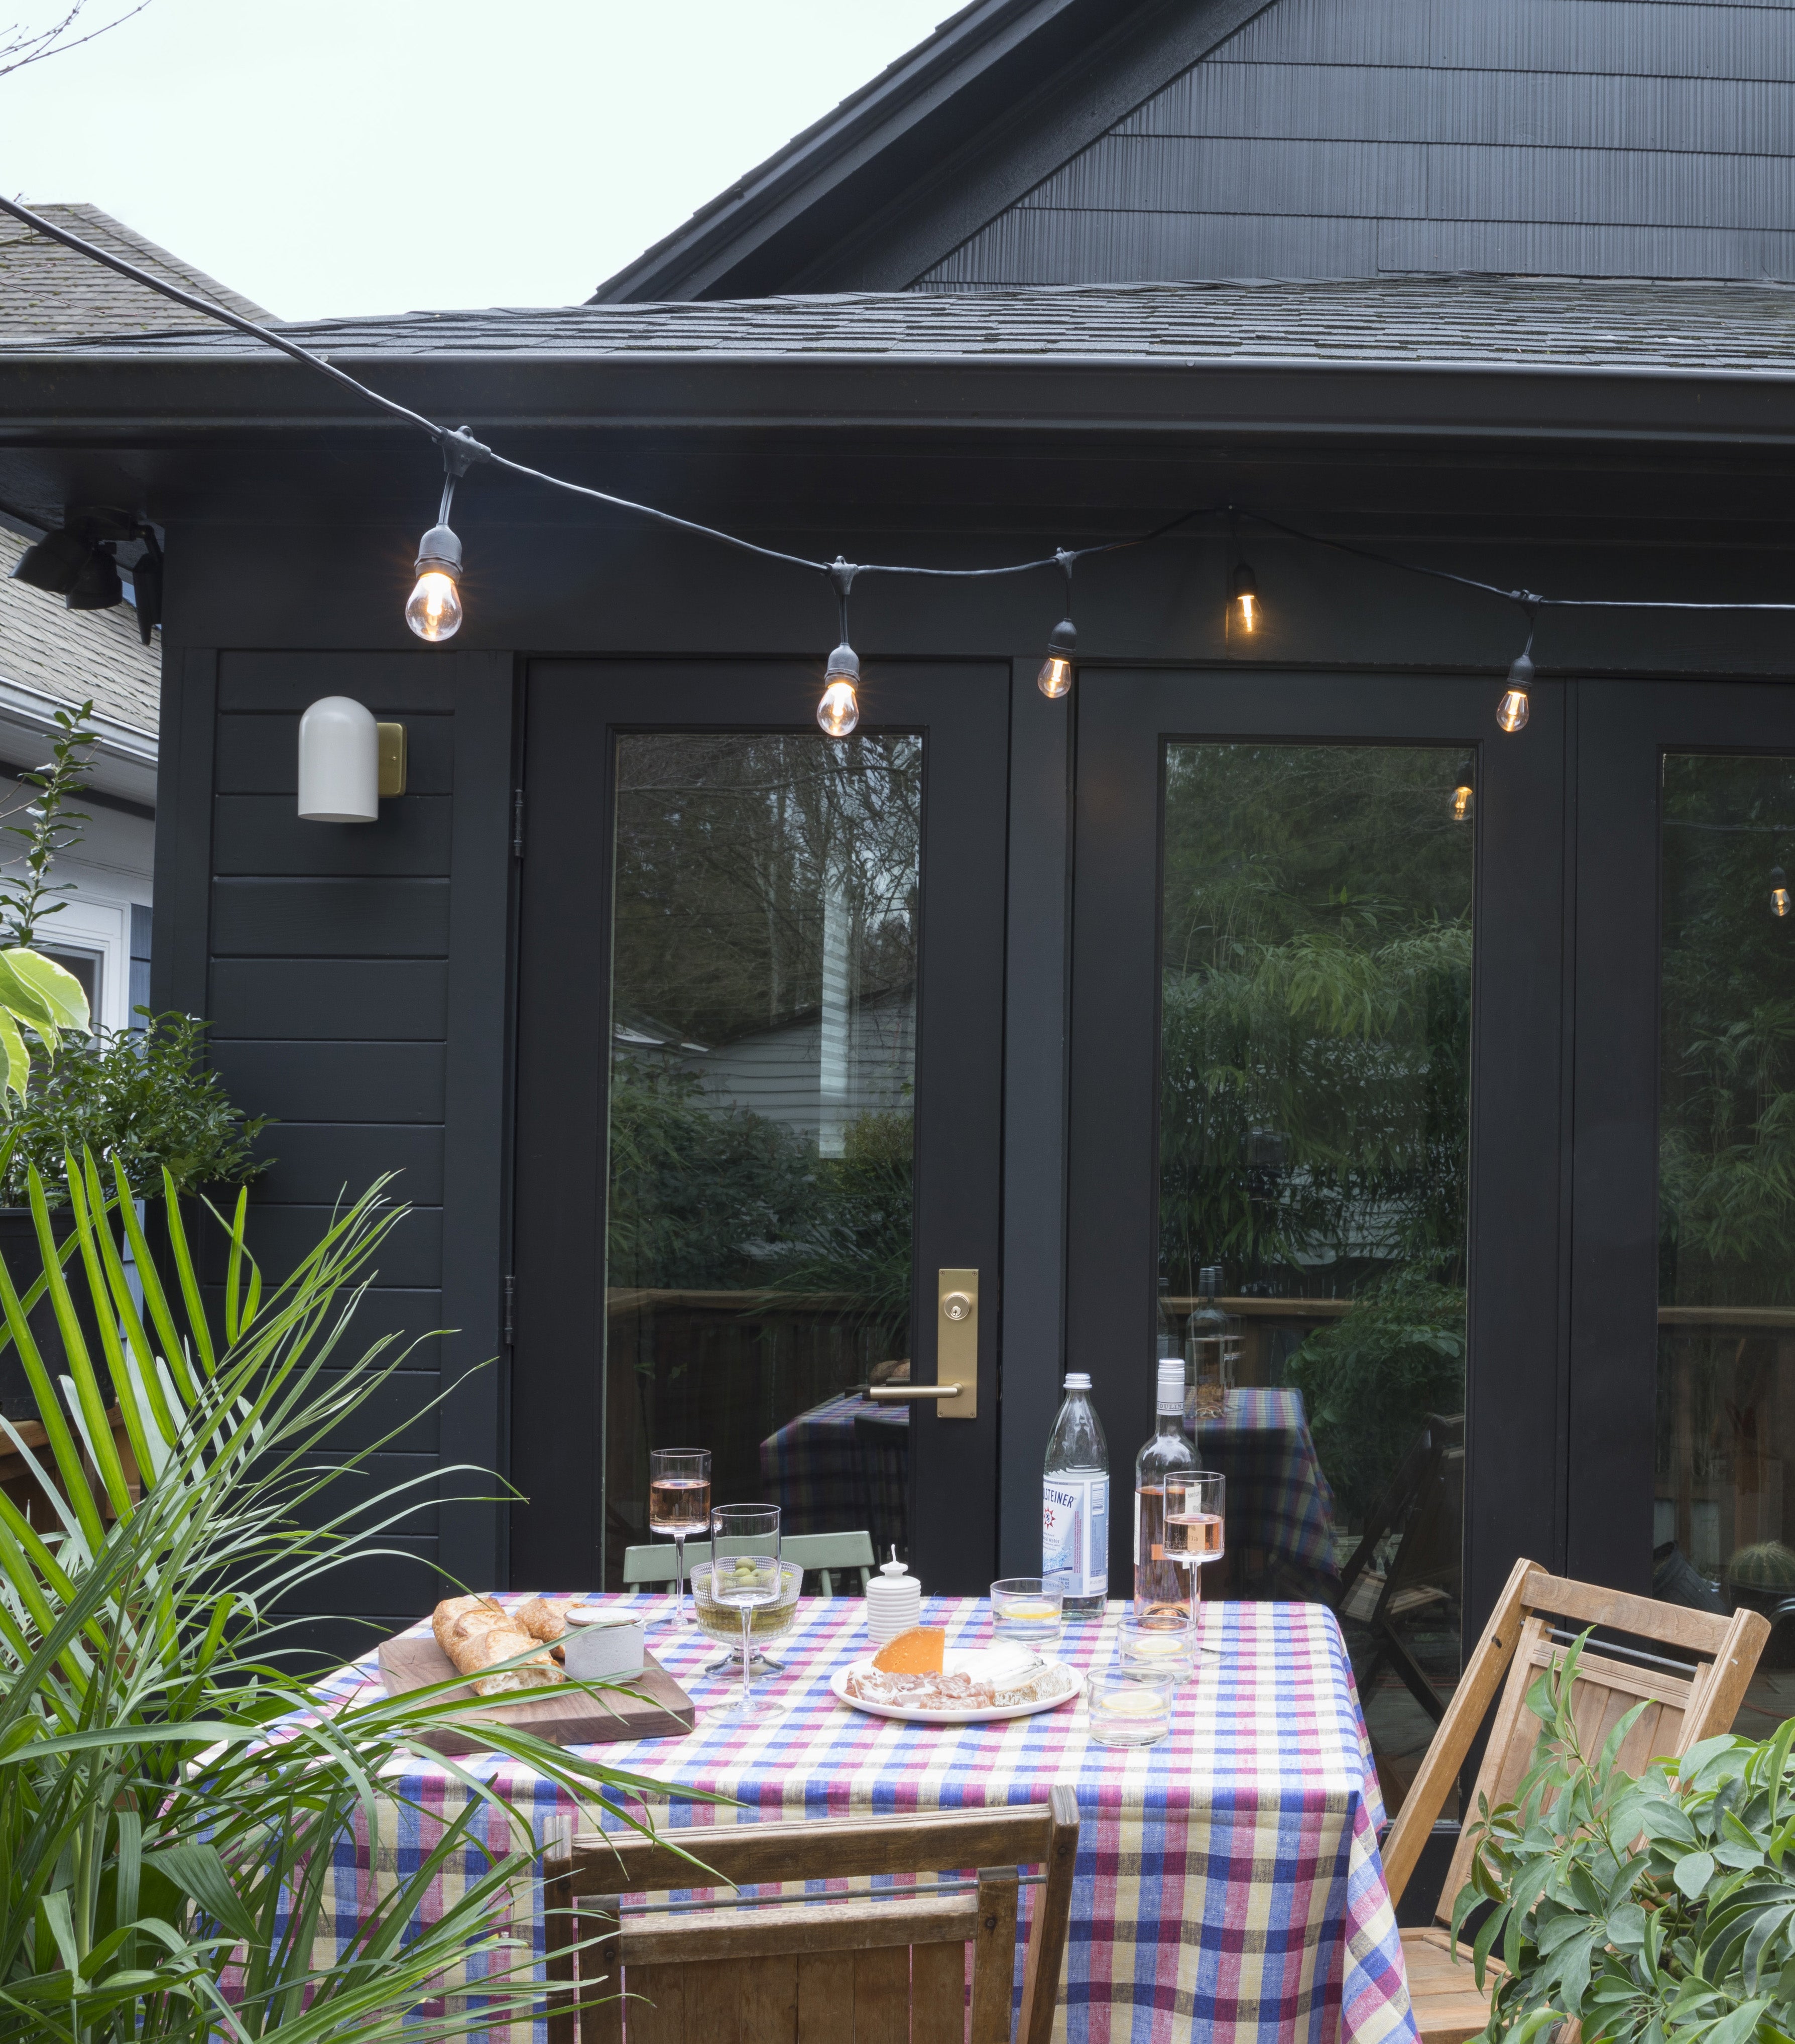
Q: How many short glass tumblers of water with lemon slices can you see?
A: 3